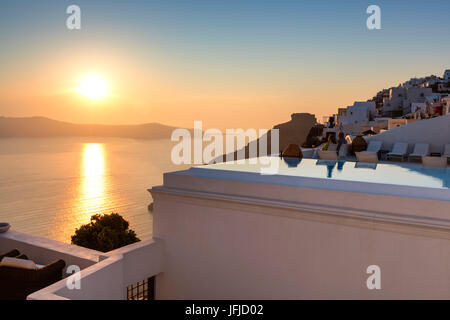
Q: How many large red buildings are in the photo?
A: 0